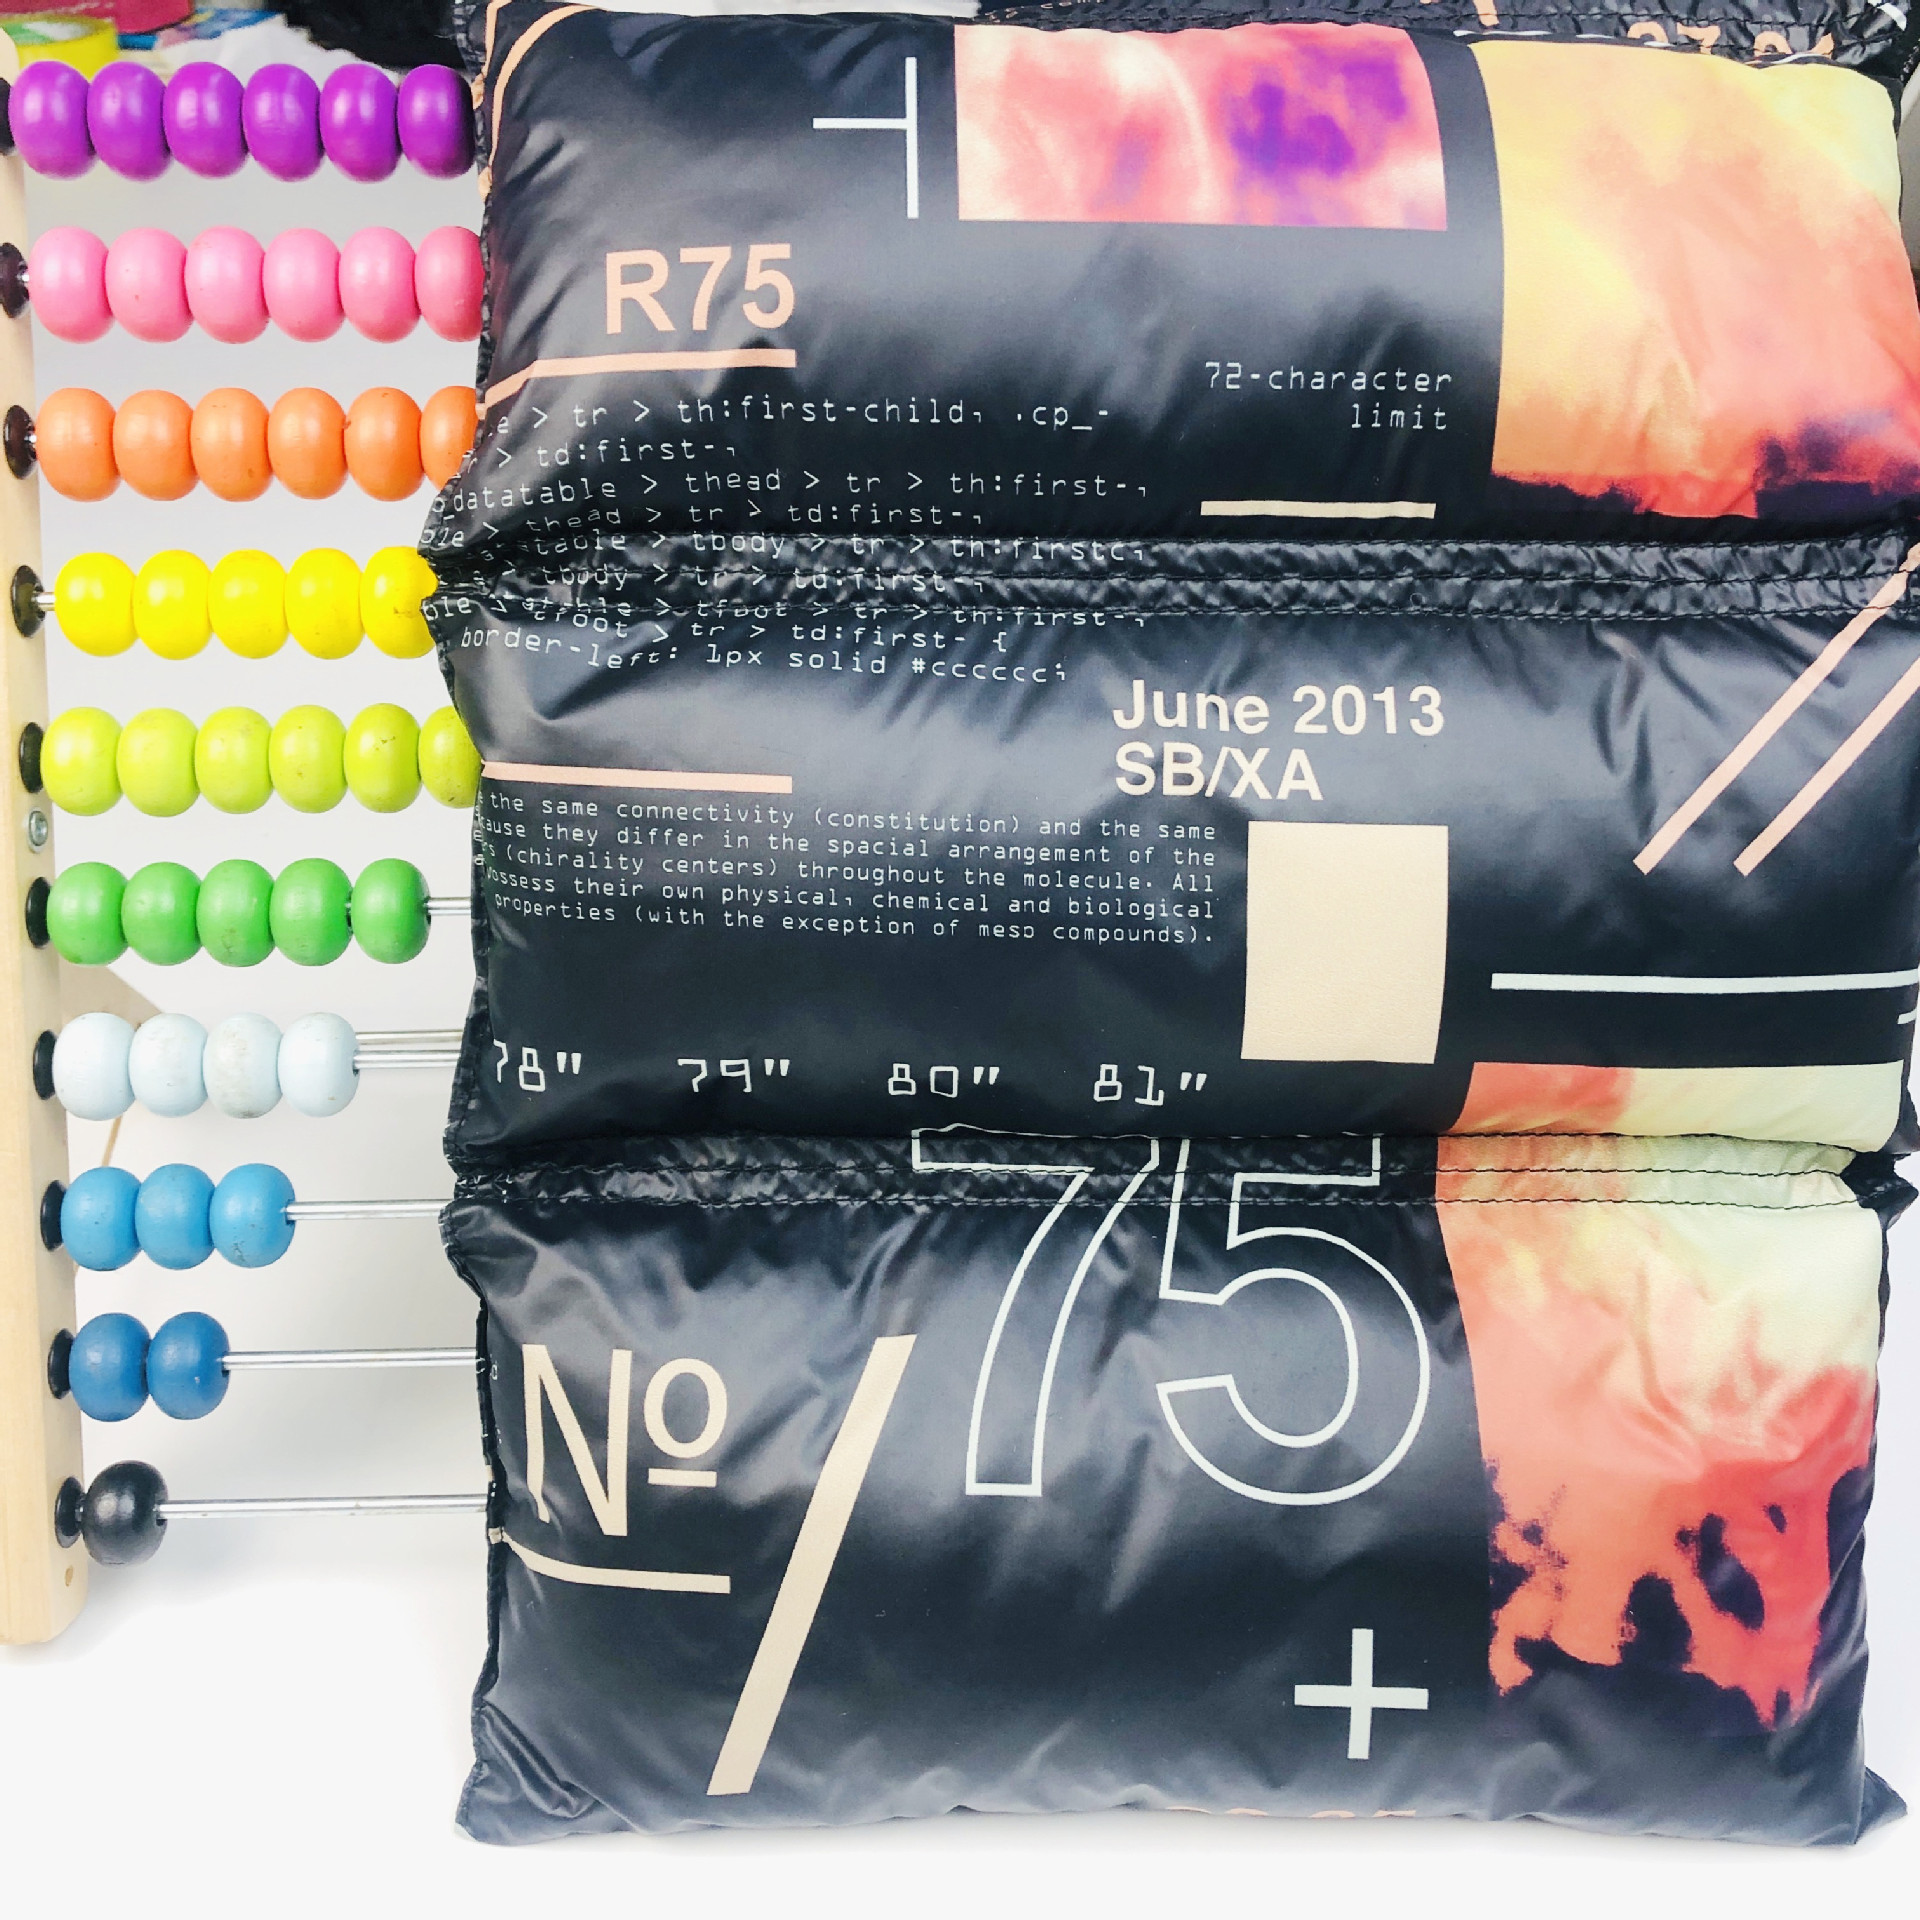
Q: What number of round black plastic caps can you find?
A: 10